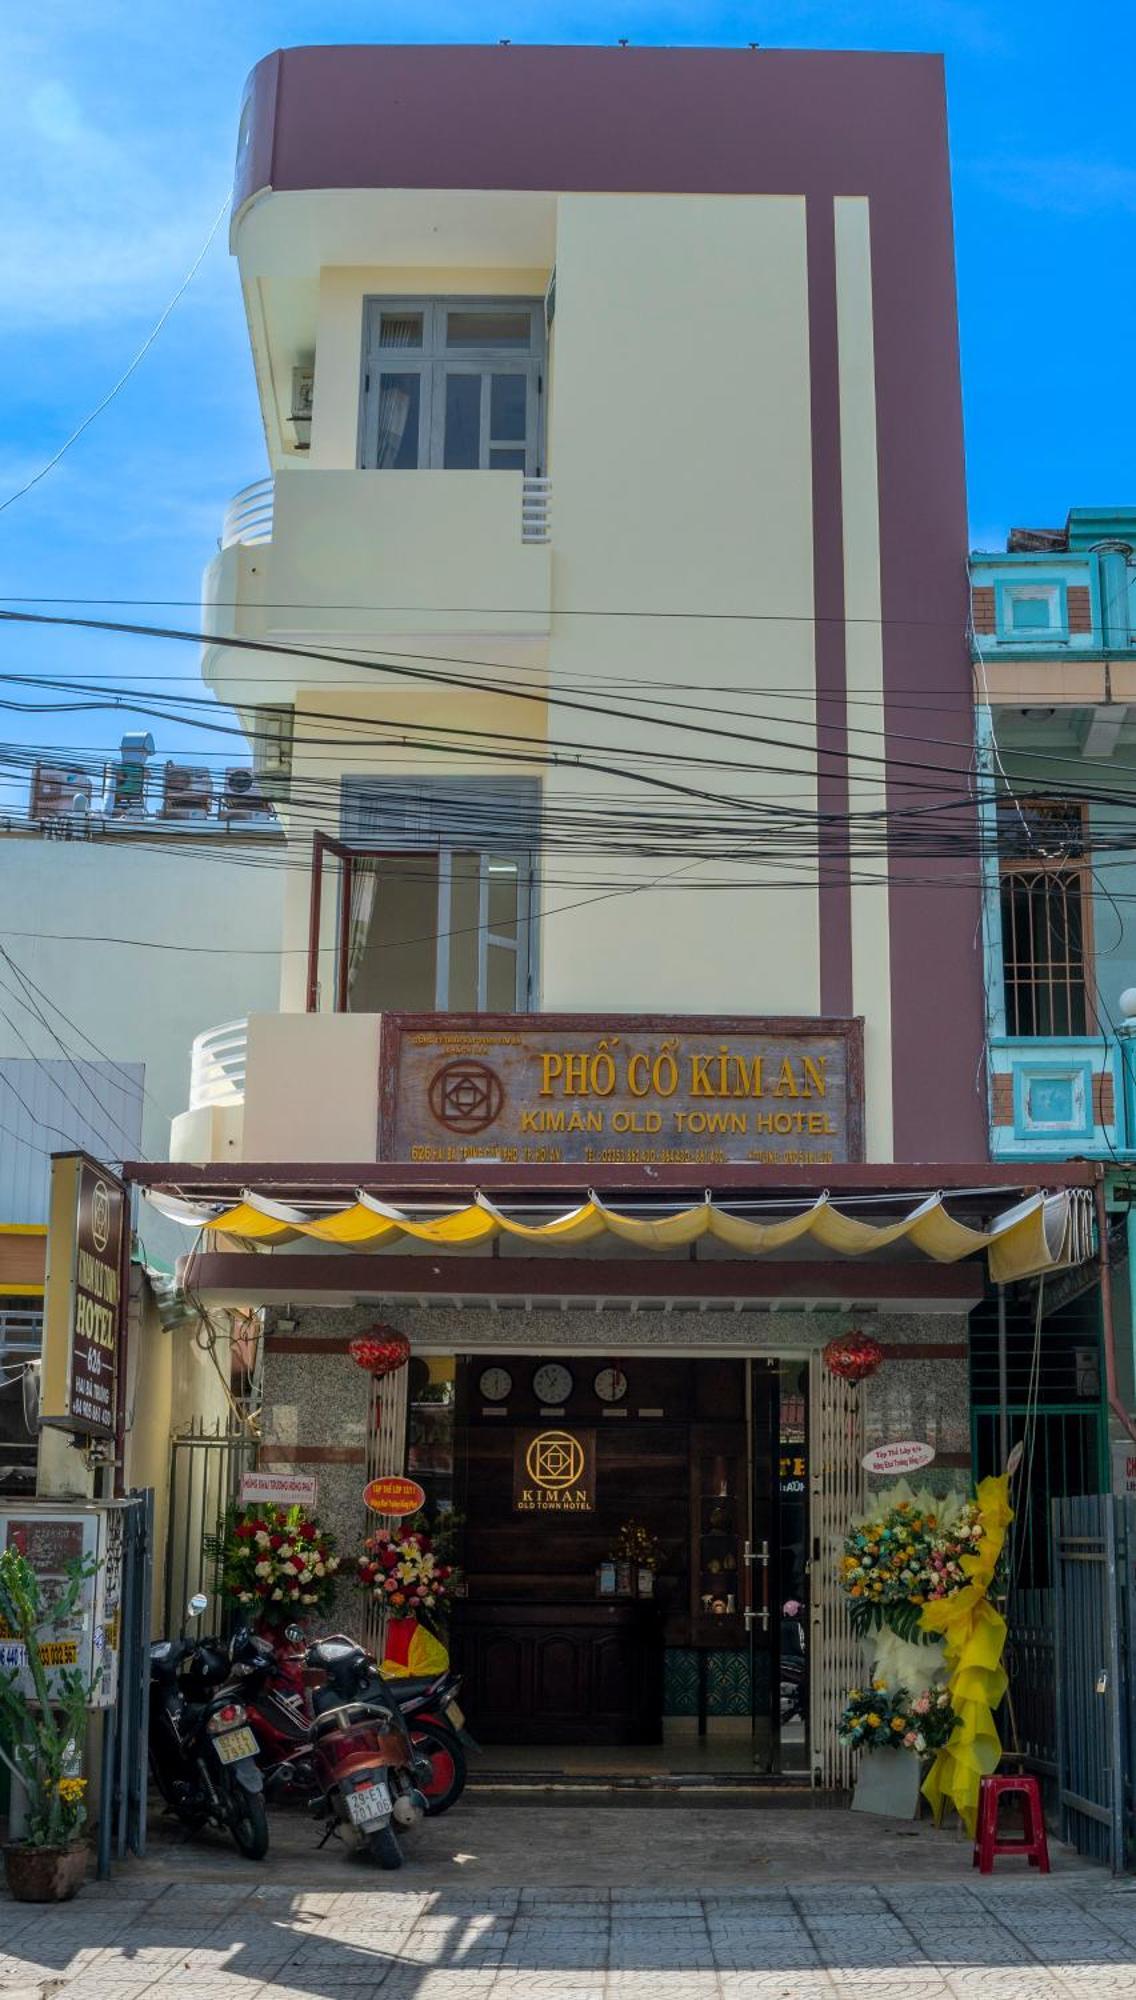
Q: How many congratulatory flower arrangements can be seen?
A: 3